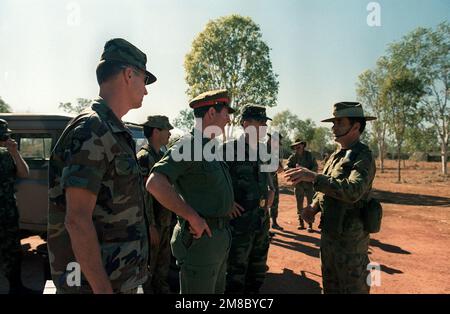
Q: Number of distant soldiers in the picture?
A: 2